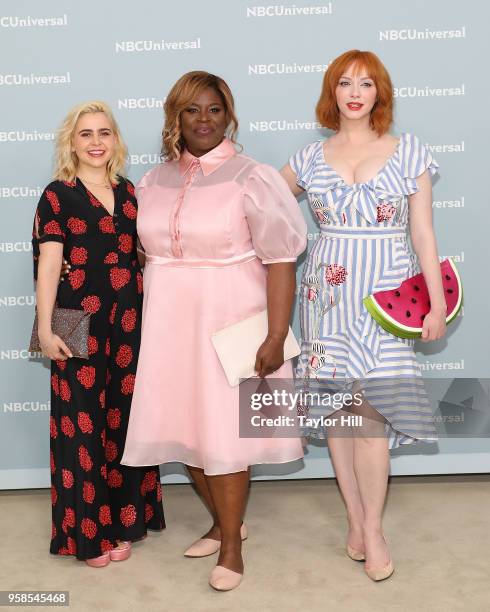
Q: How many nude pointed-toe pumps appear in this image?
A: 2